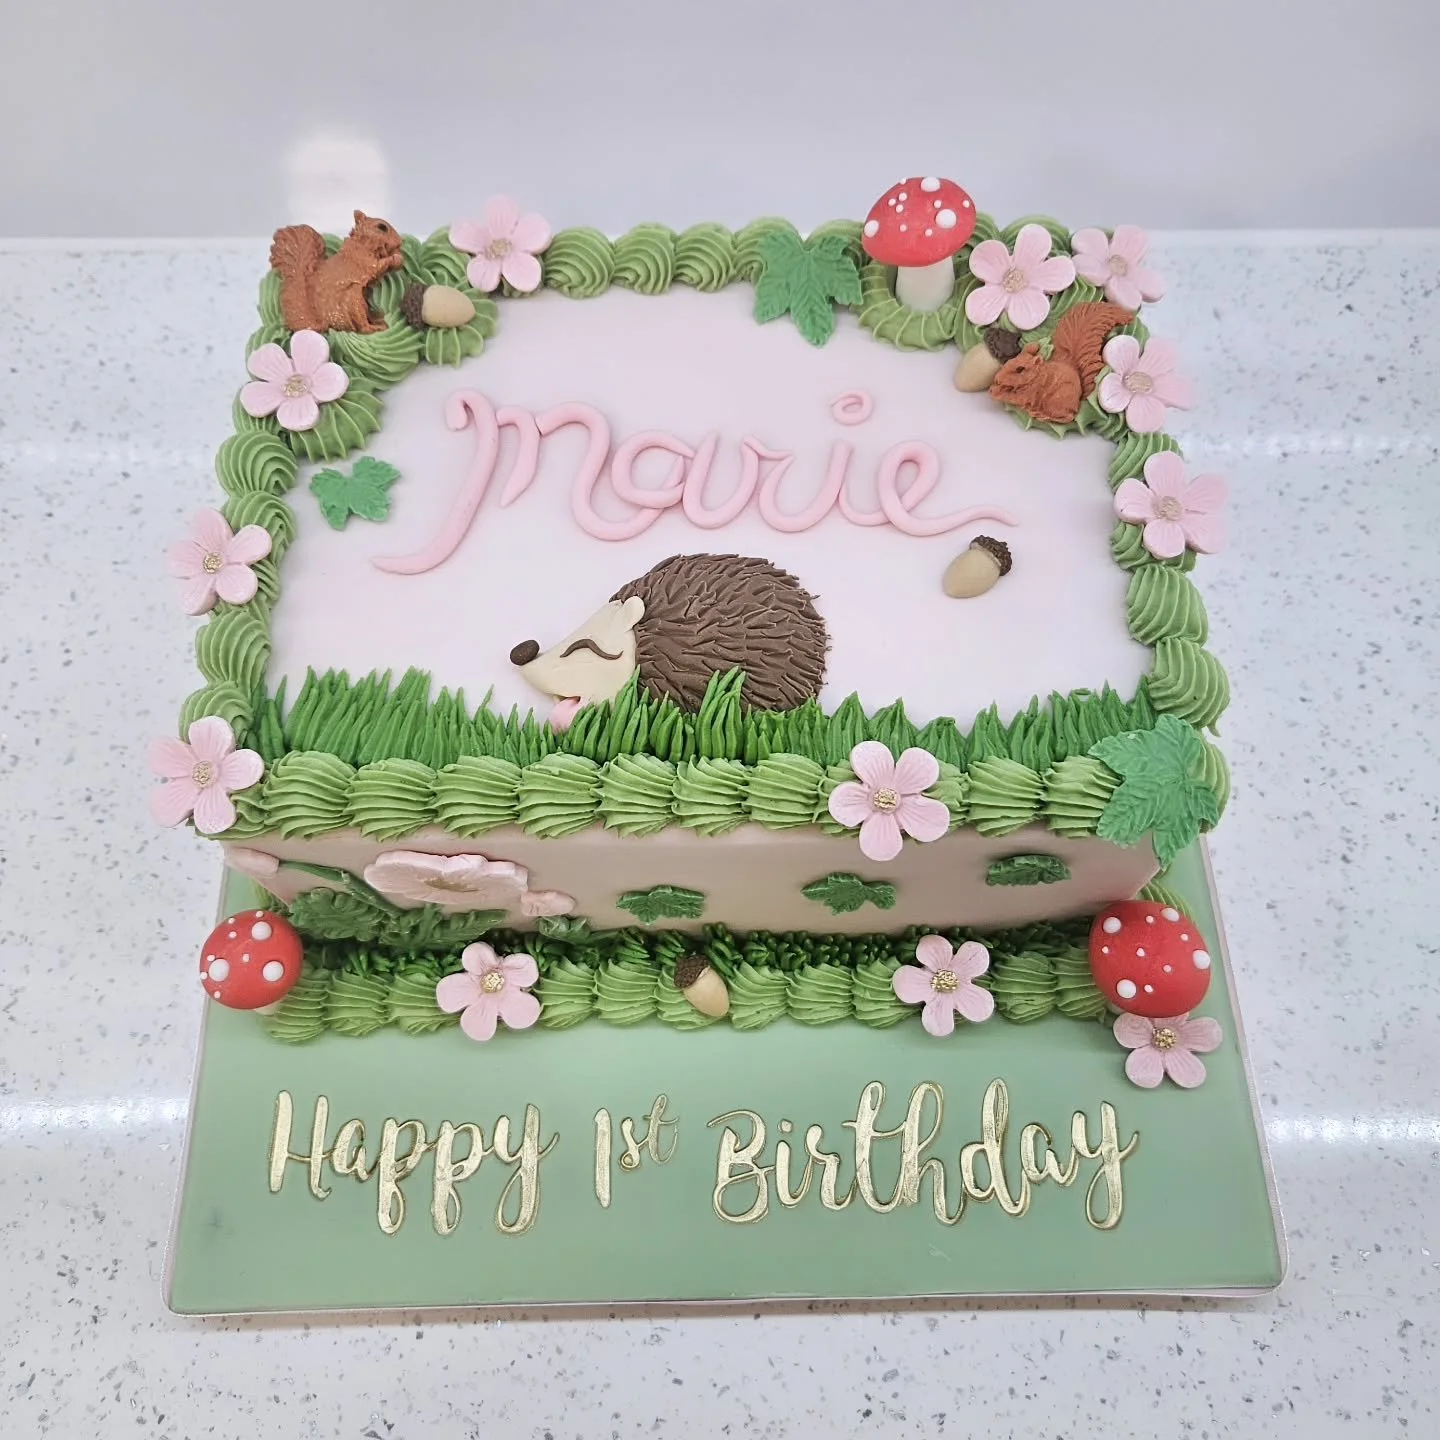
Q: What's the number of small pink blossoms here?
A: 12